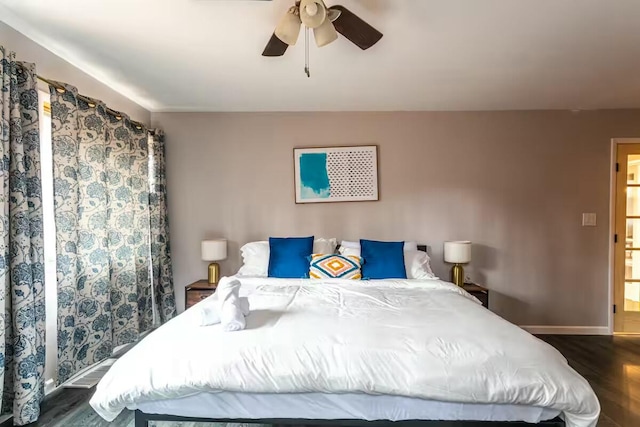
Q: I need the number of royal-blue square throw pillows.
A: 2